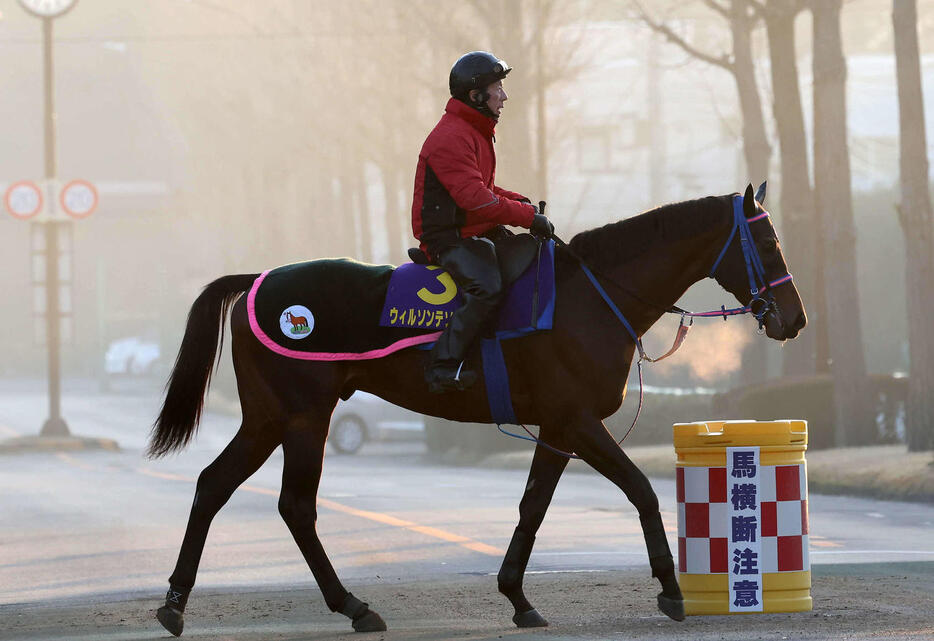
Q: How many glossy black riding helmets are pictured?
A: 1